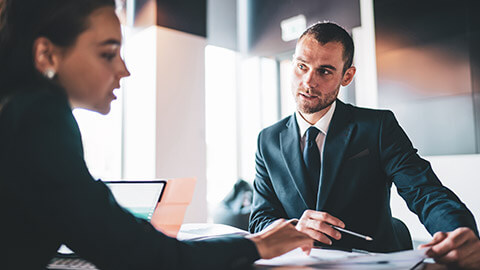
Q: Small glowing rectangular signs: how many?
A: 1